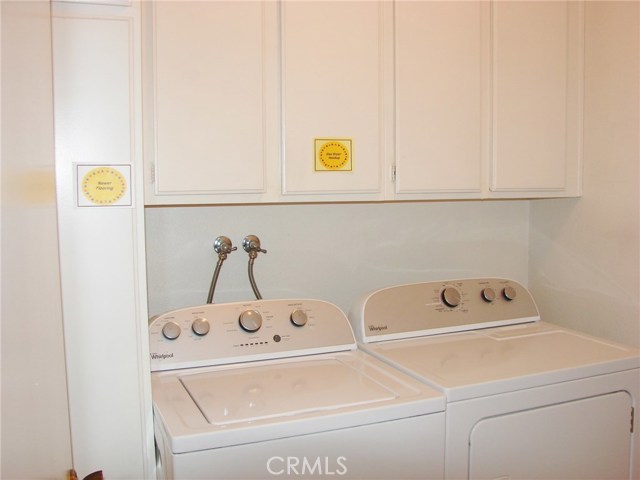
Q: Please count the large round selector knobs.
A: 2